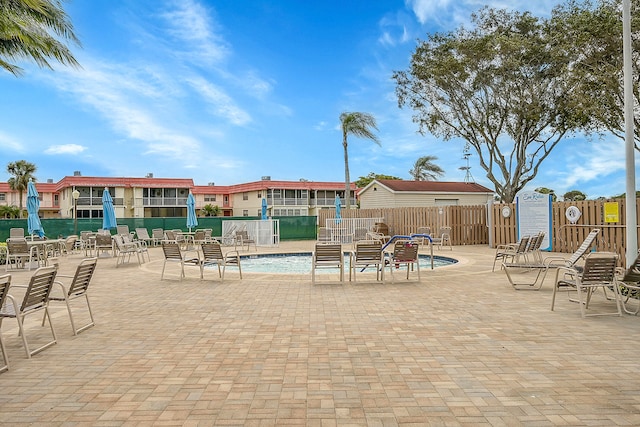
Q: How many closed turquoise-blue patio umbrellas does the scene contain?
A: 5